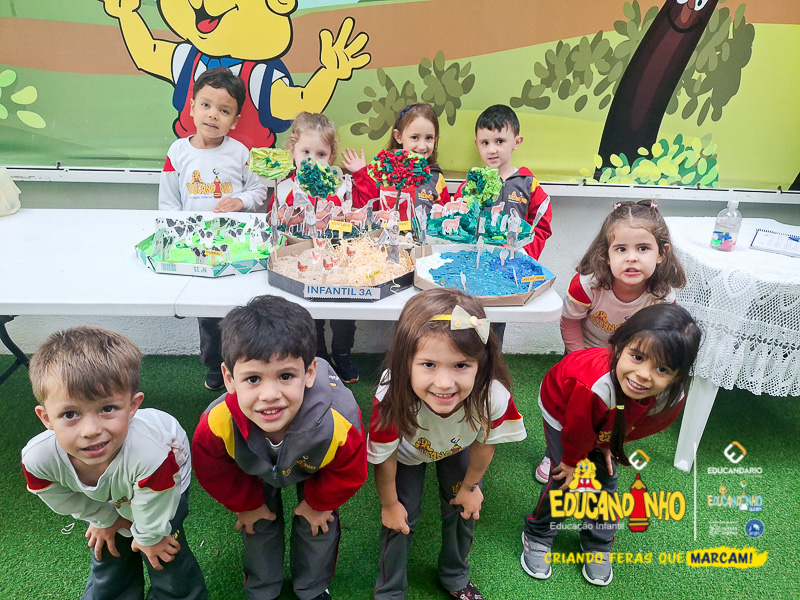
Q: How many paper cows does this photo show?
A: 11